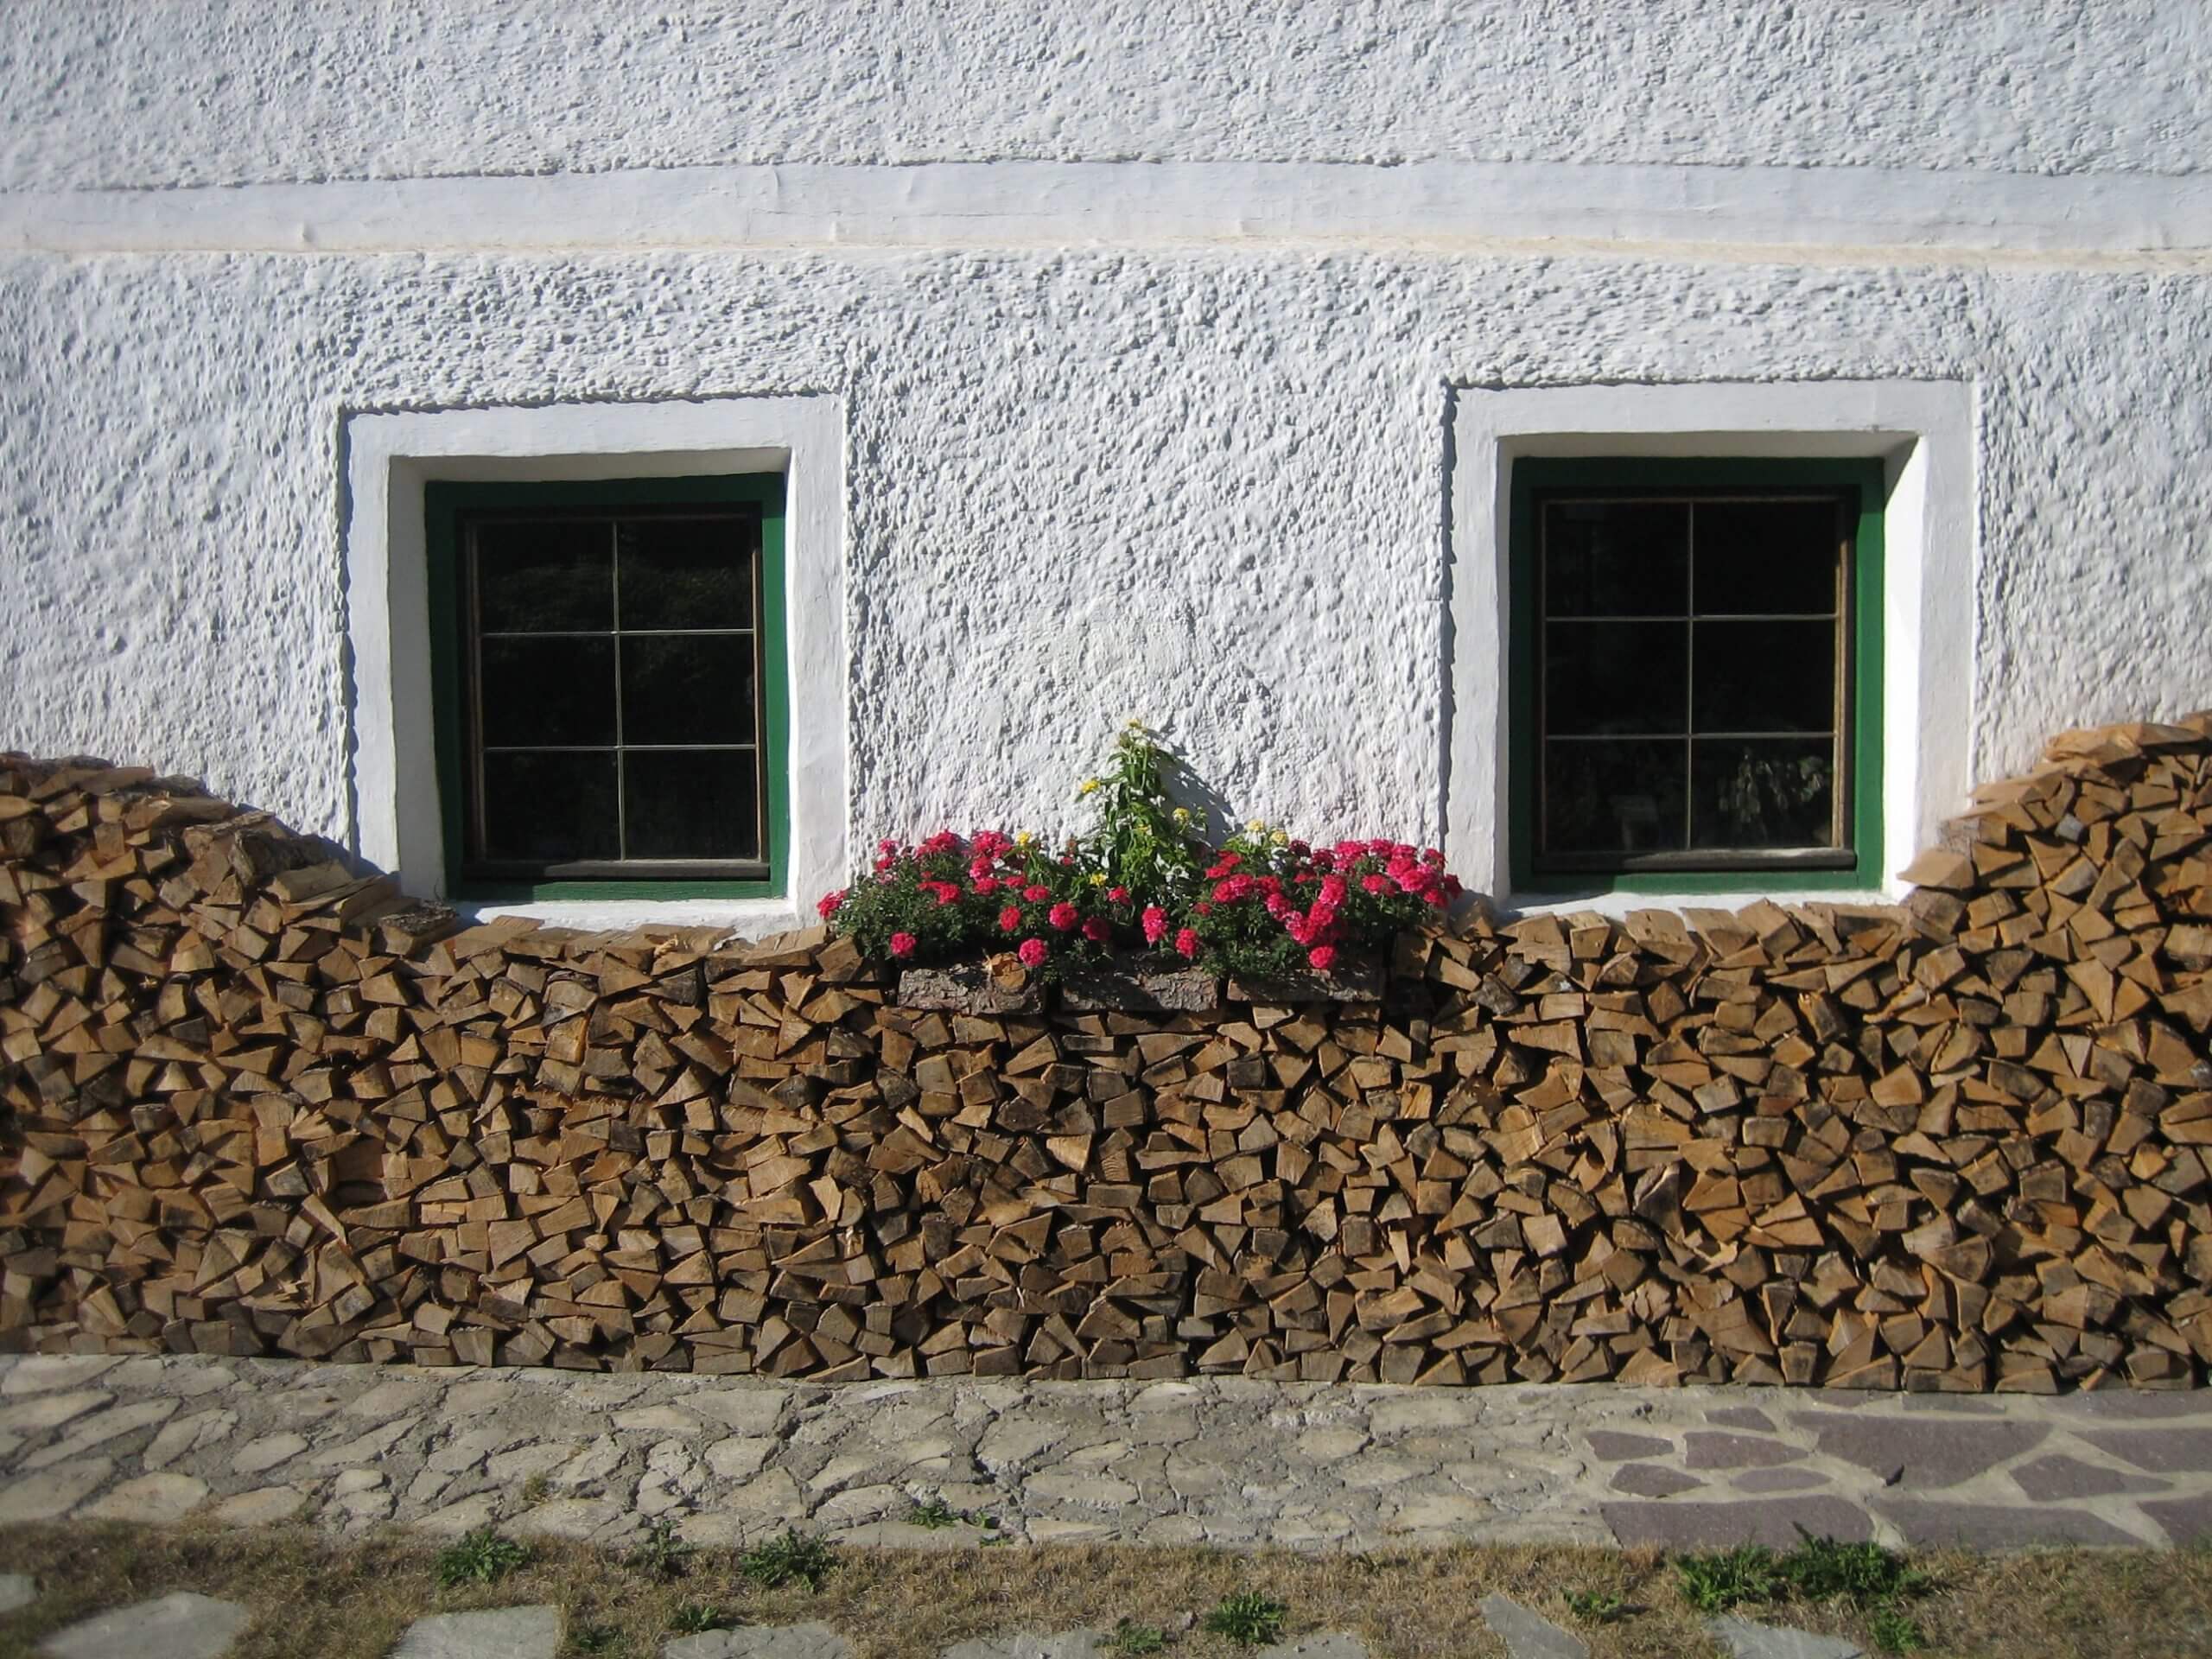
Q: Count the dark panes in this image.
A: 12